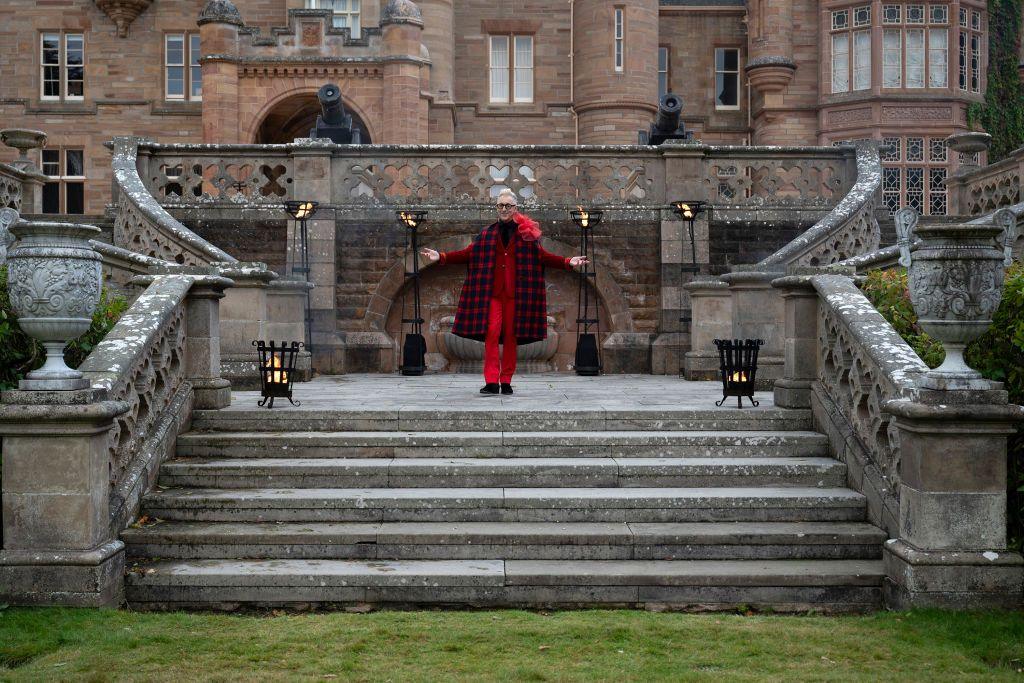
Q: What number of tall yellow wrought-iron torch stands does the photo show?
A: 0